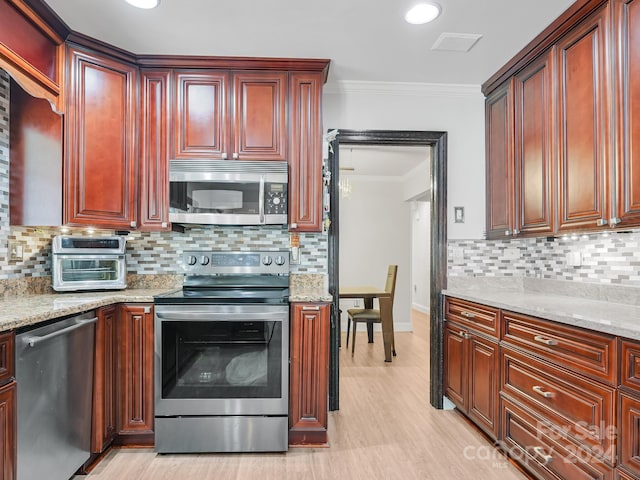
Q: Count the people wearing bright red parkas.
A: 0